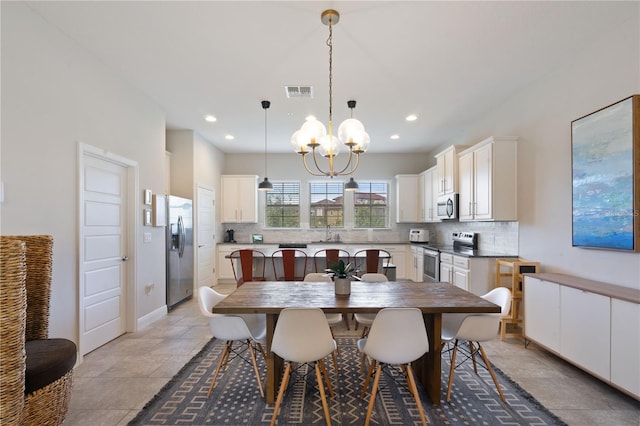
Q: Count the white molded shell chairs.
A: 6